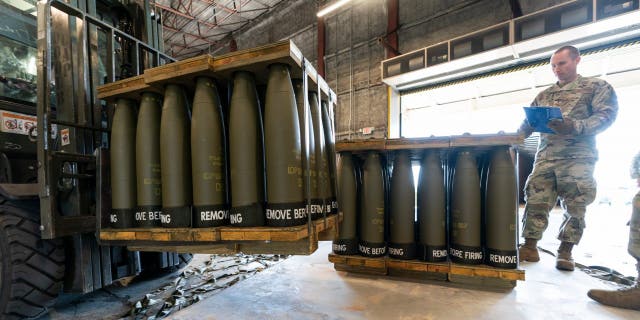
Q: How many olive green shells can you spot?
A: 15